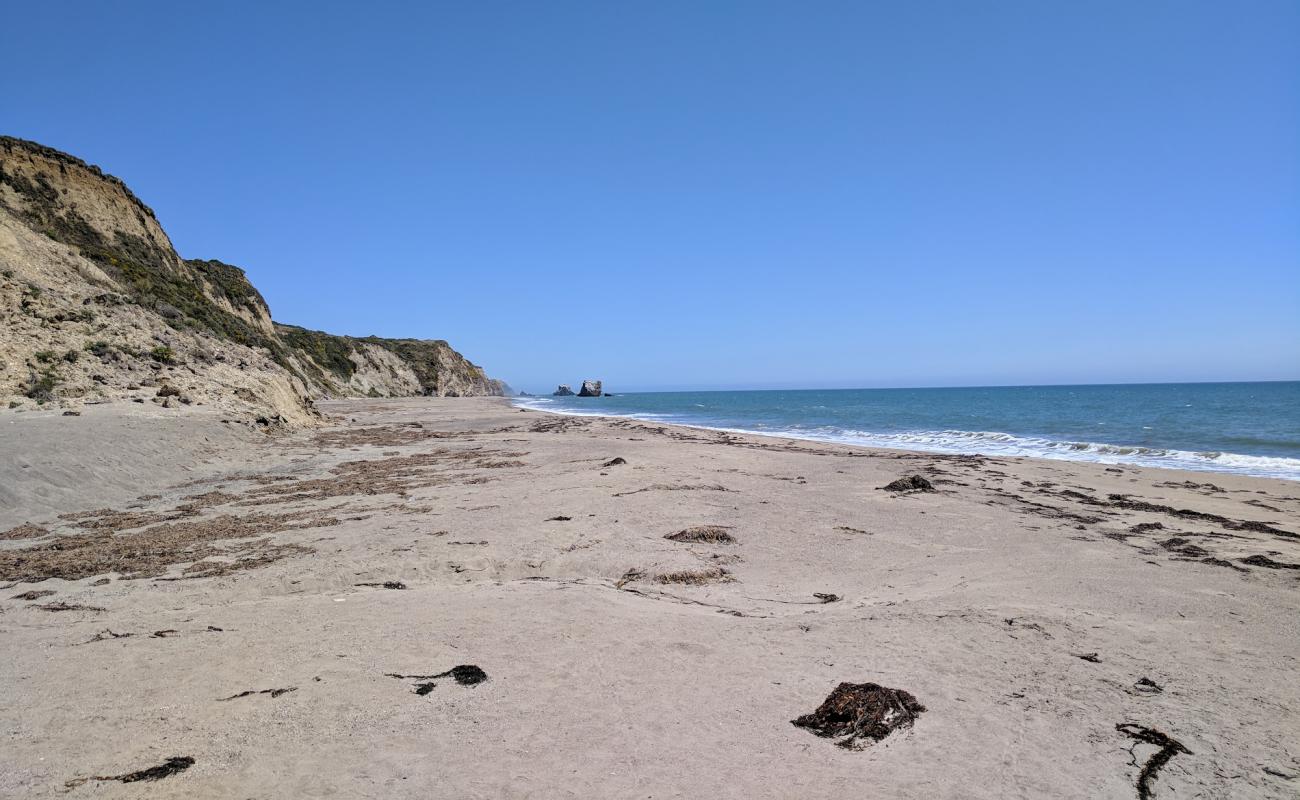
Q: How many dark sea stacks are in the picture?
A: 2